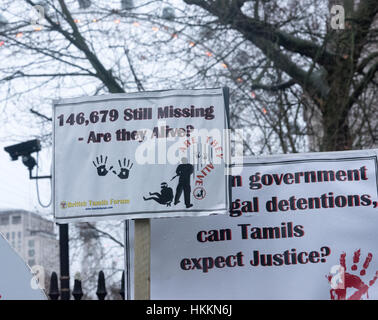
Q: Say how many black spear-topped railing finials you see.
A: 4